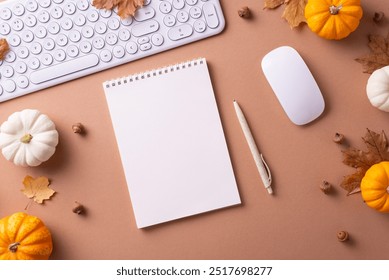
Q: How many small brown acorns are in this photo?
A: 7